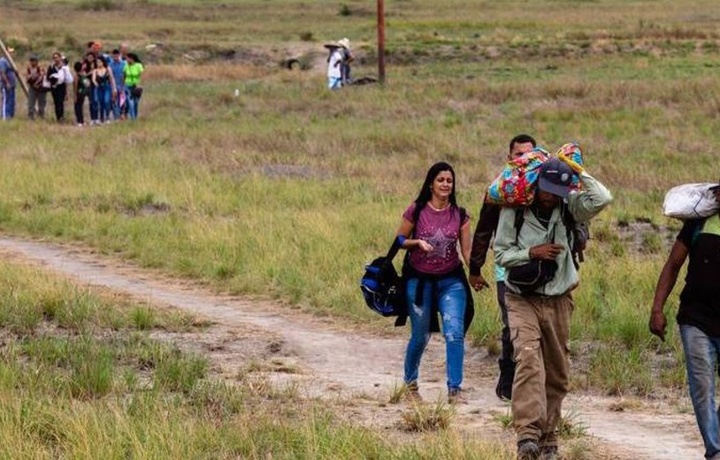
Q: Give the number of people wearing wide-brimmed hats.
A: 2